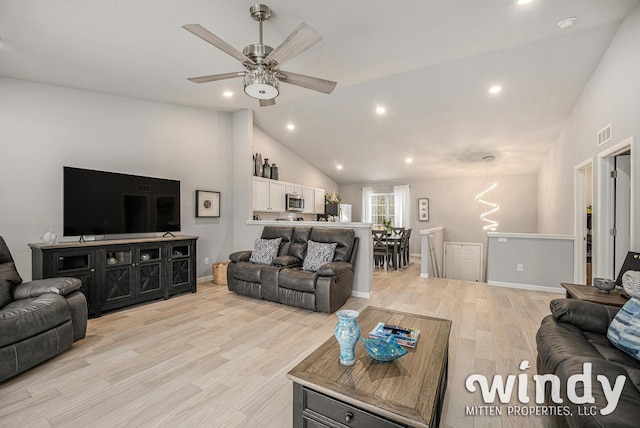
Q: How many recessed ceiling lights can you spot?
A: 7